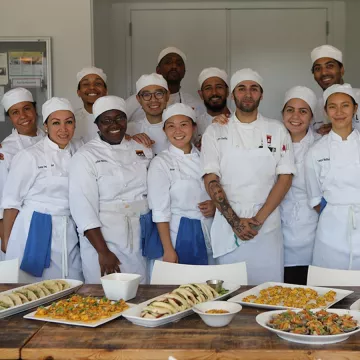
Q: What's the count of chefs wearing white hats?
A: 12